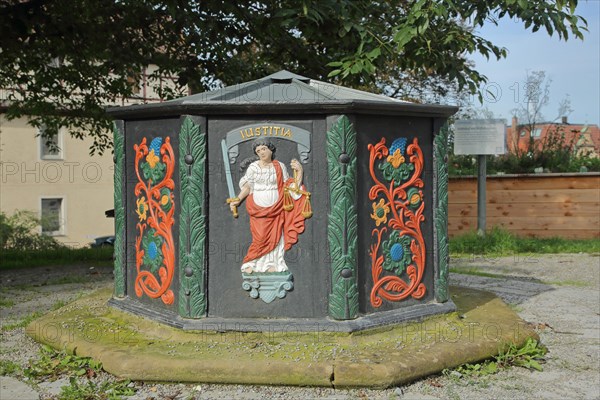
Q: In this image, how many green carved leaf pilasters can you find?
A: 4